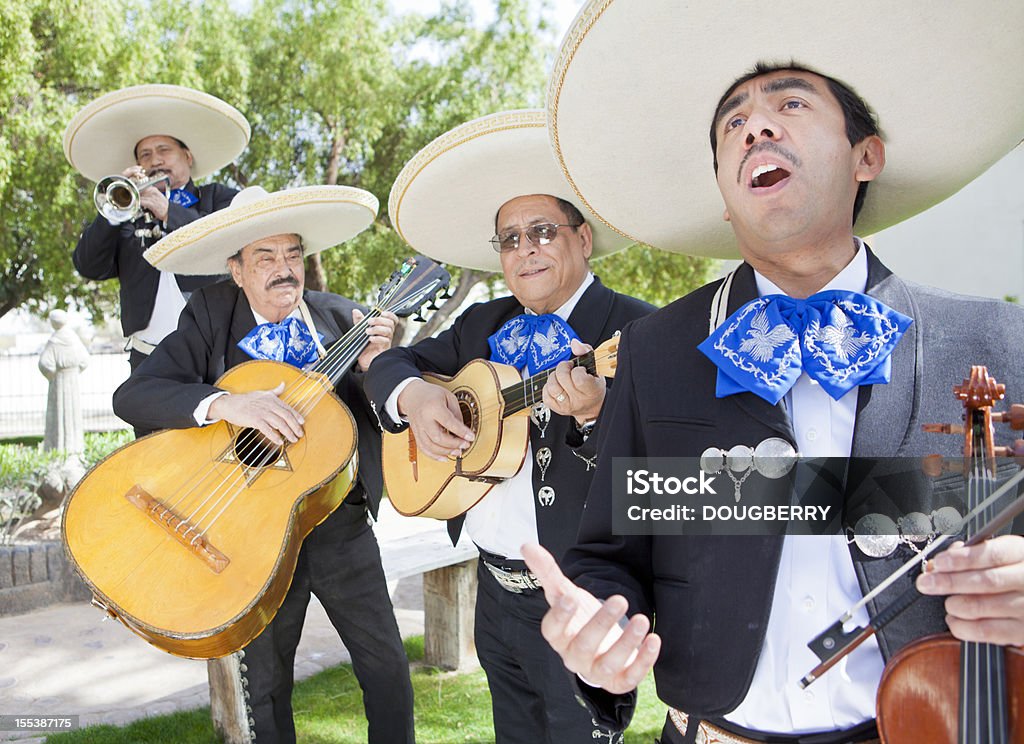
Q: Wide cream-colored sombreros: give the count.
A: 4